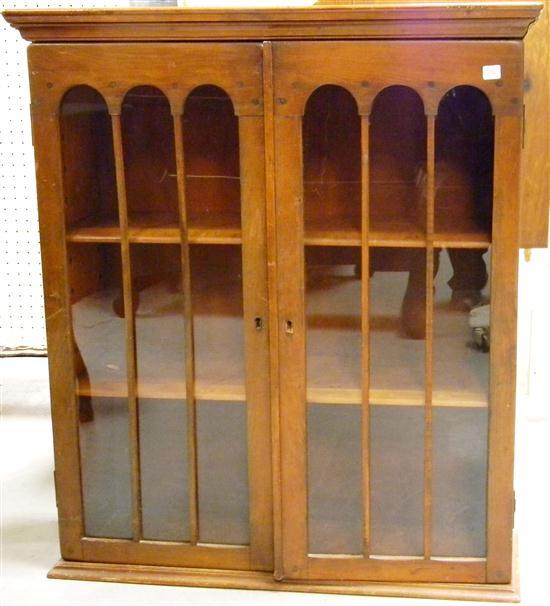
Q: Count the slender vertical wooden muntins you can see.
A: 4